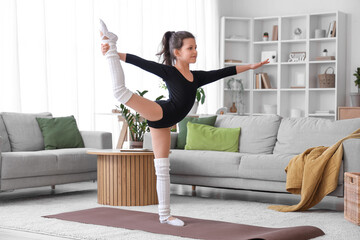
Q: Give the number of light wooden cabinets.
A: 1